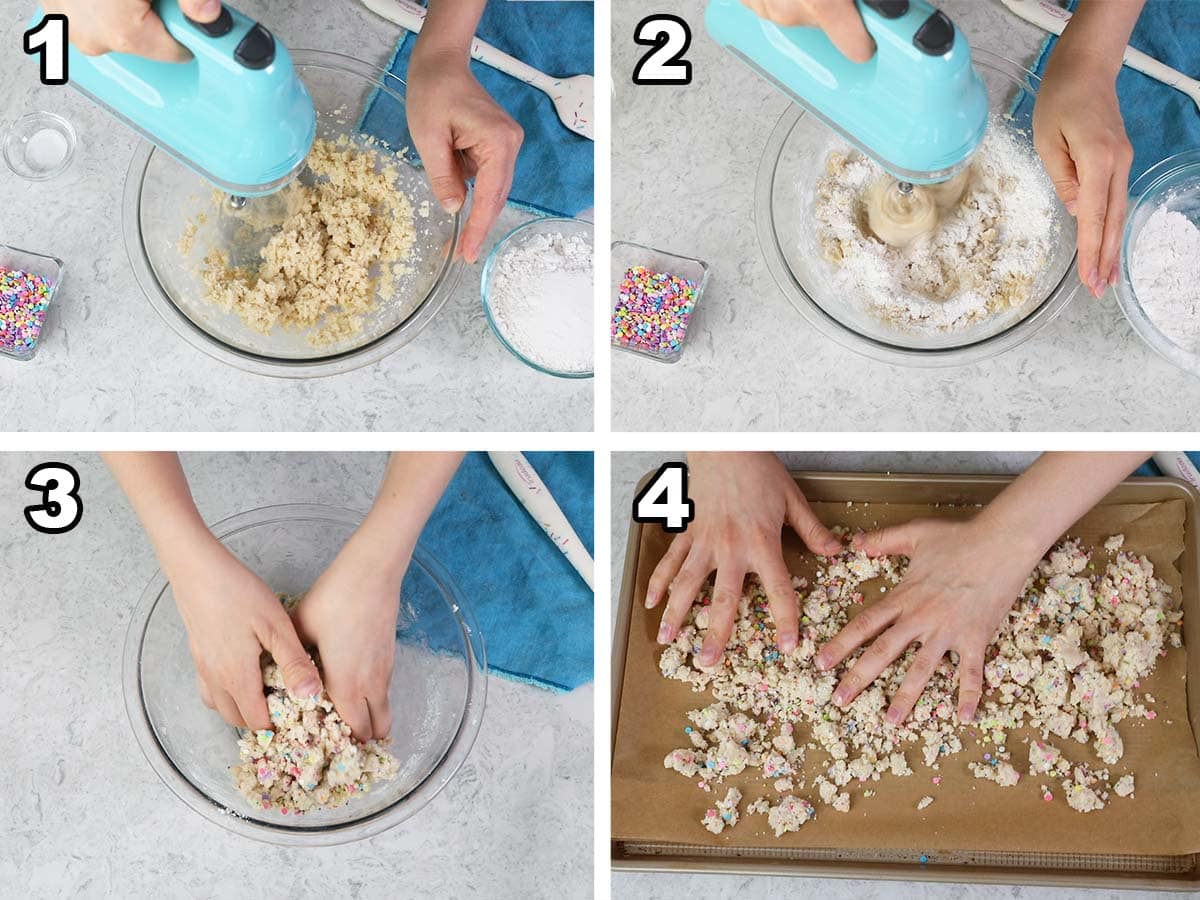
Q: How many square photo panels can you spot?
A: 4